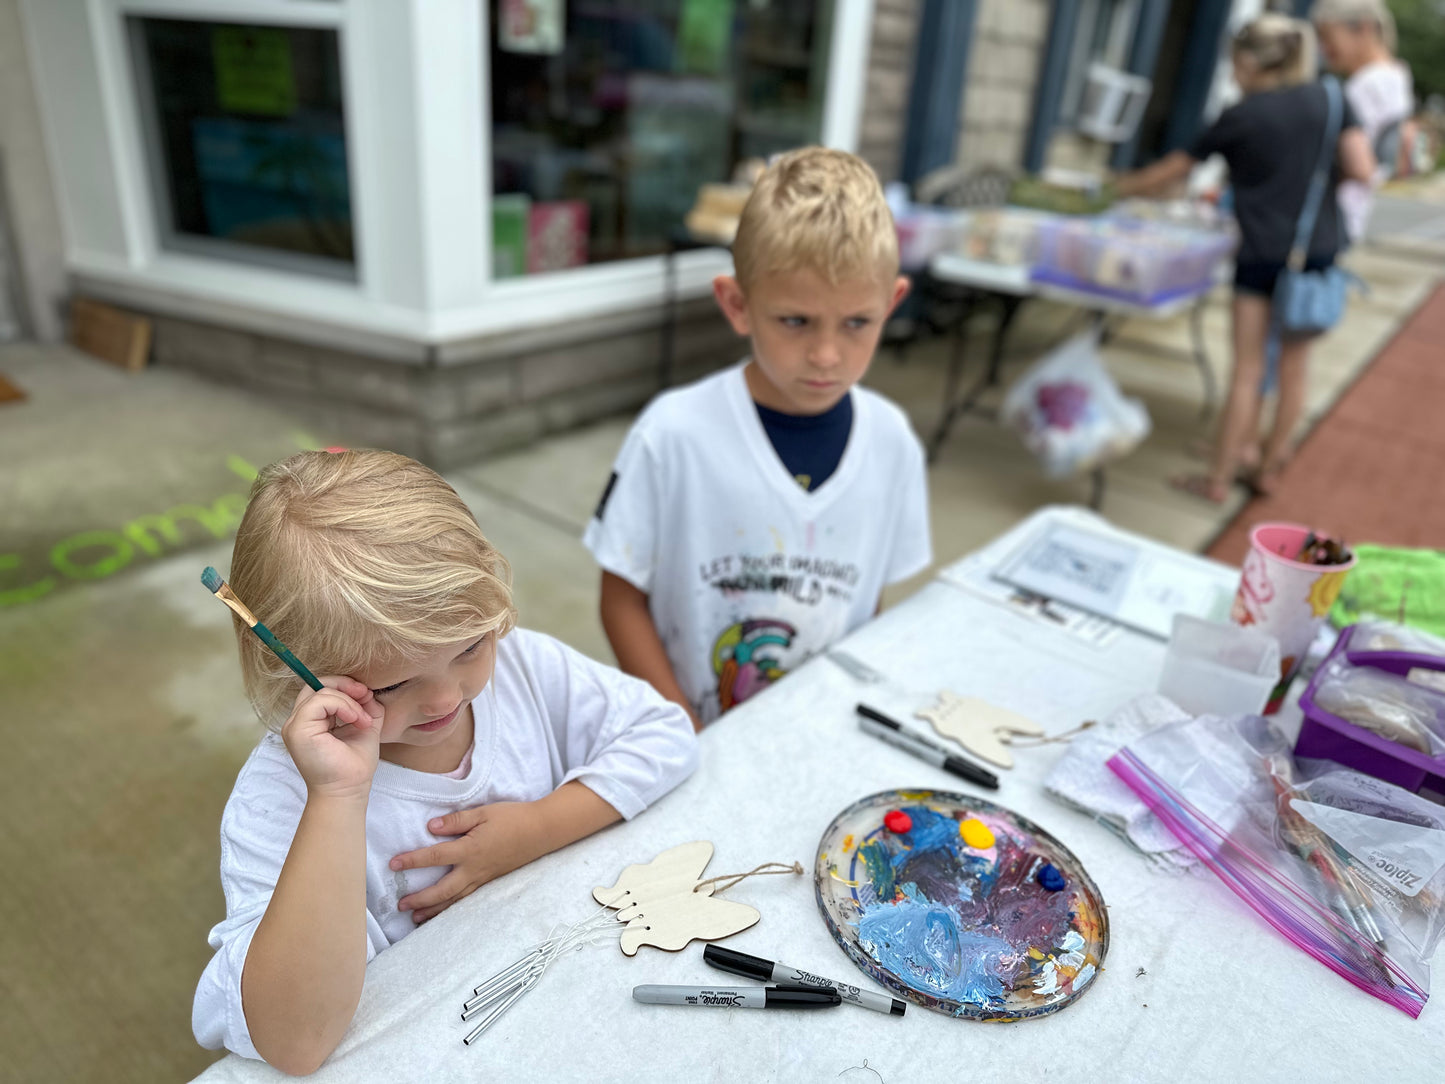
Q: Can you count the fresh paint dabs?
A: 3